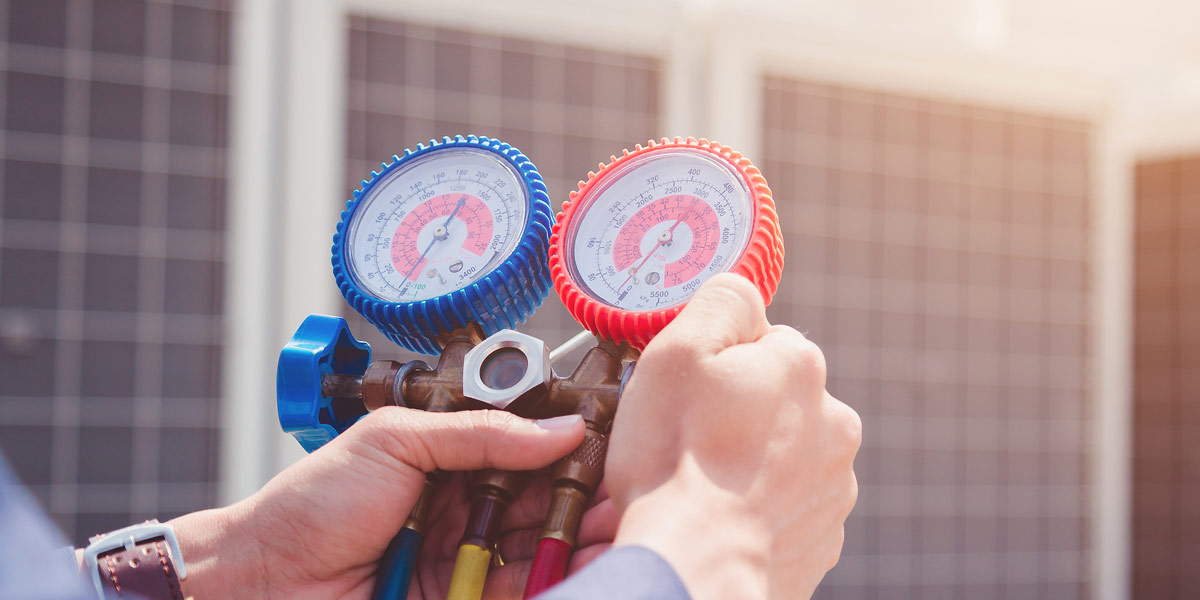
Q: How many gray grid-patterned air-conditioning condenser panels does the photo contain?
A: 4